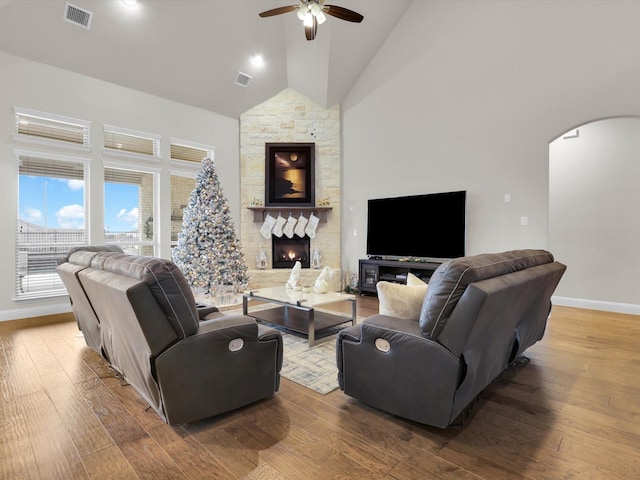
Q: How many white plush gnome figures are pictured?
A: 2